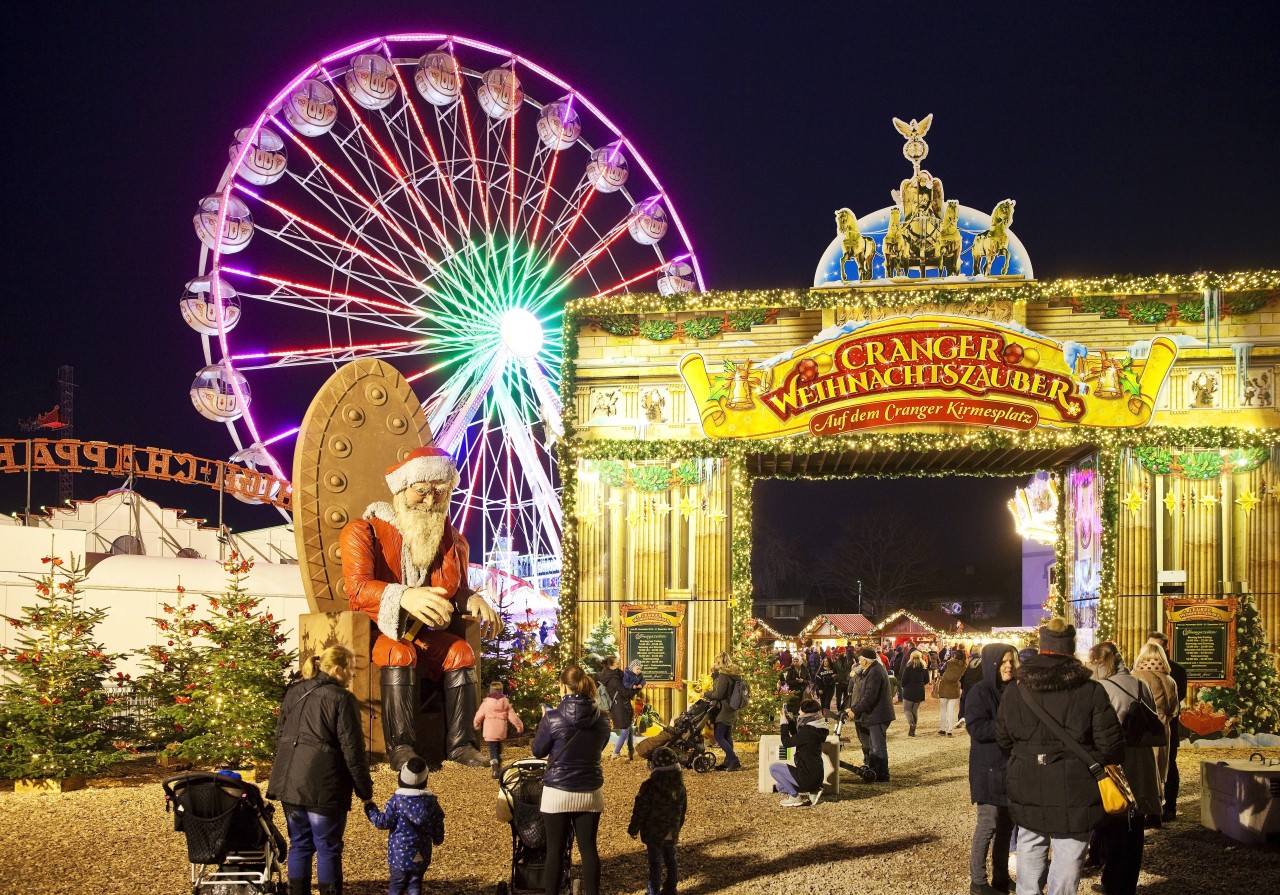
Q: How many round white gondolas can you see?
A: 13